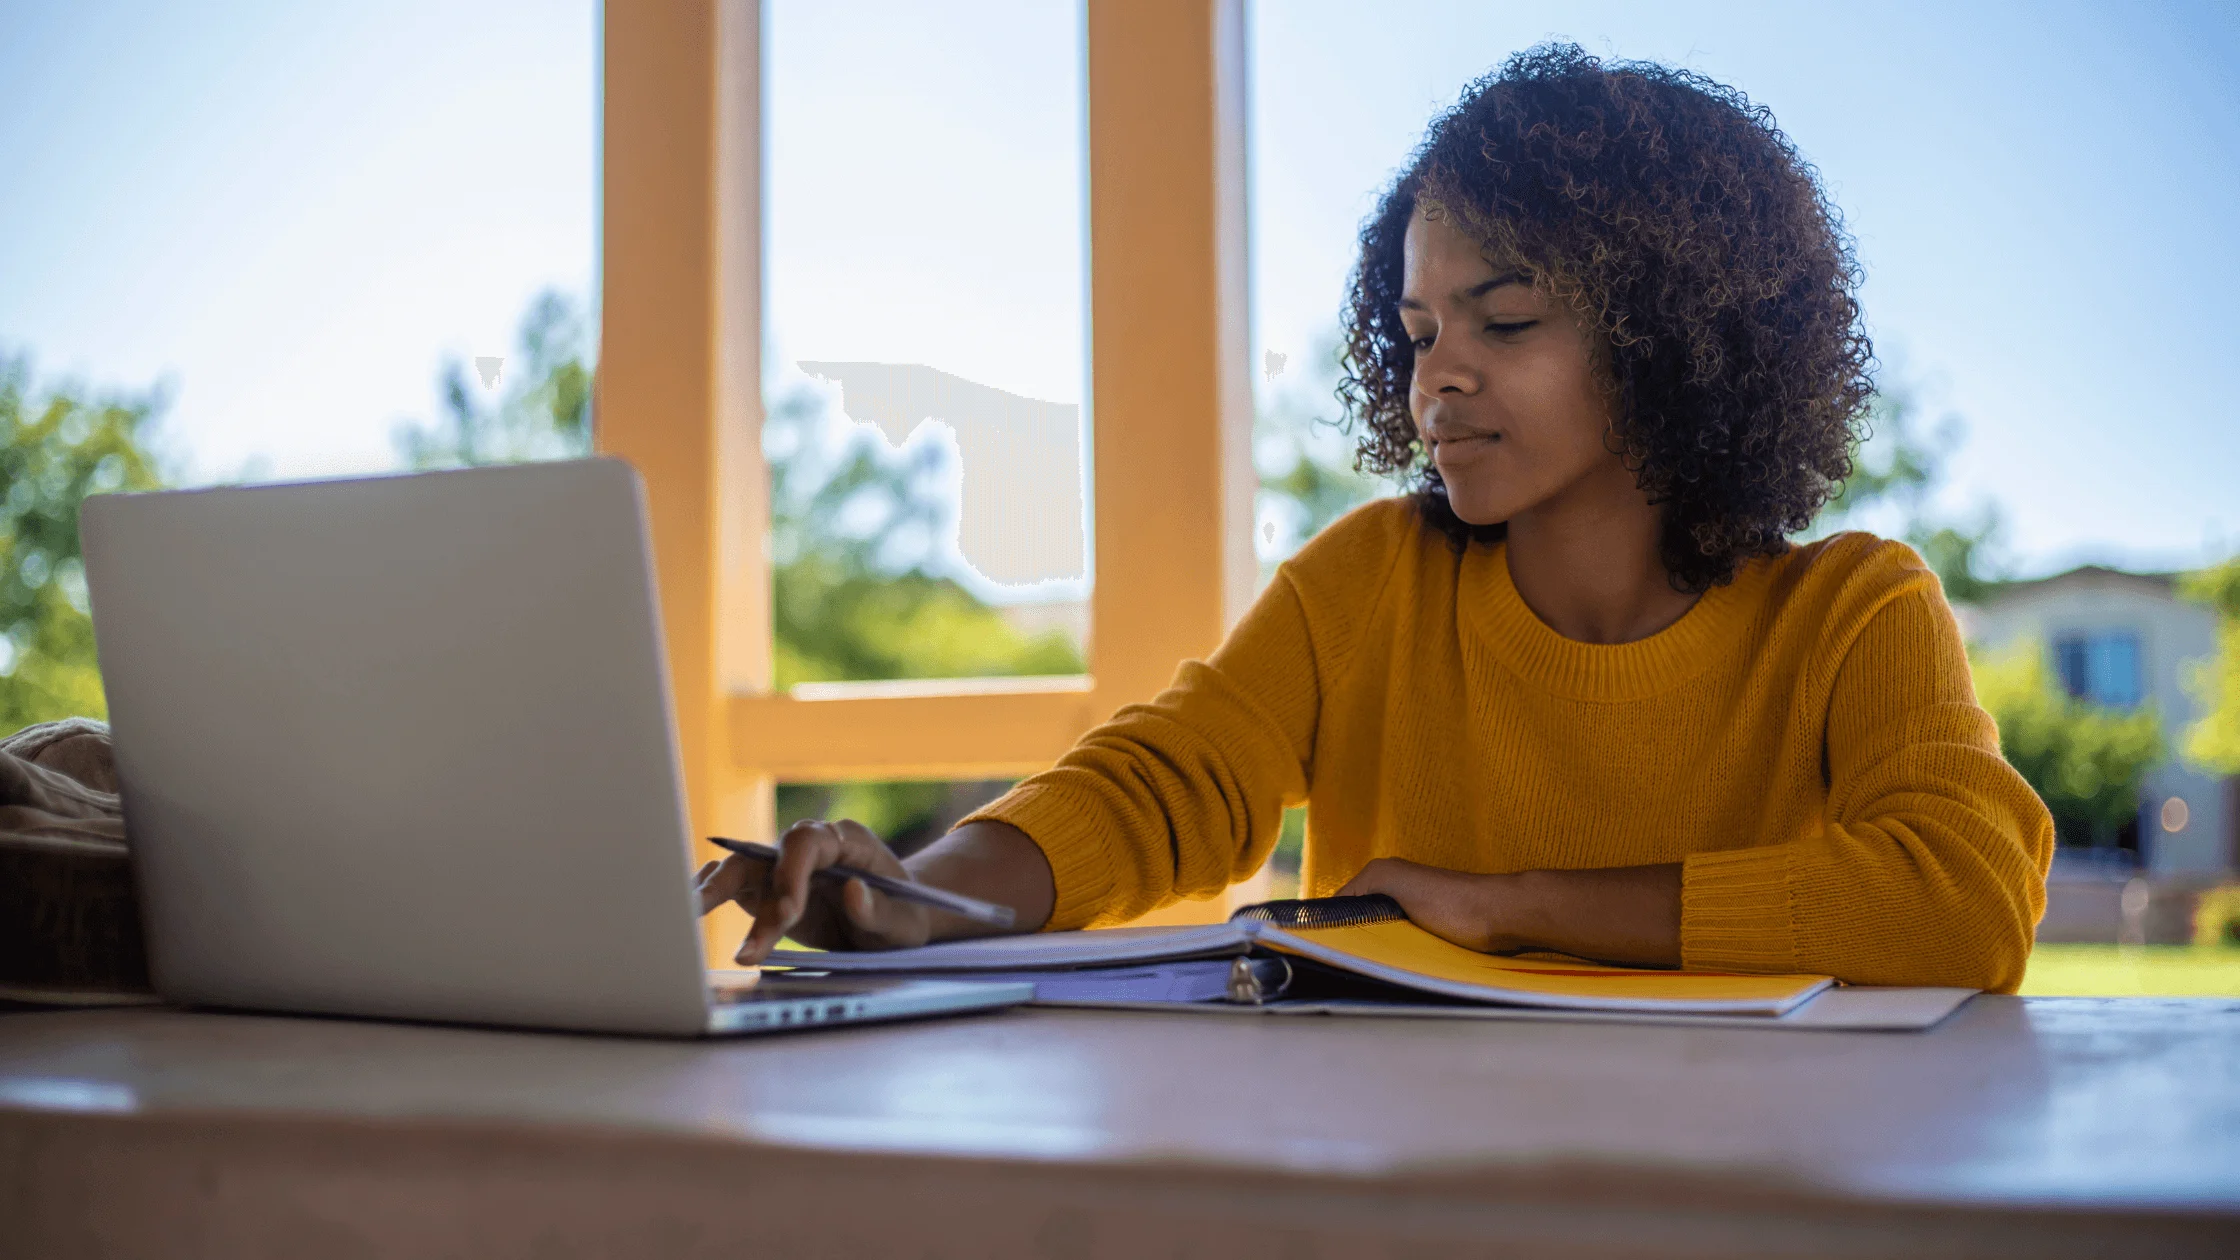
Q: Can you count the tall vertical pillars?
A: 2